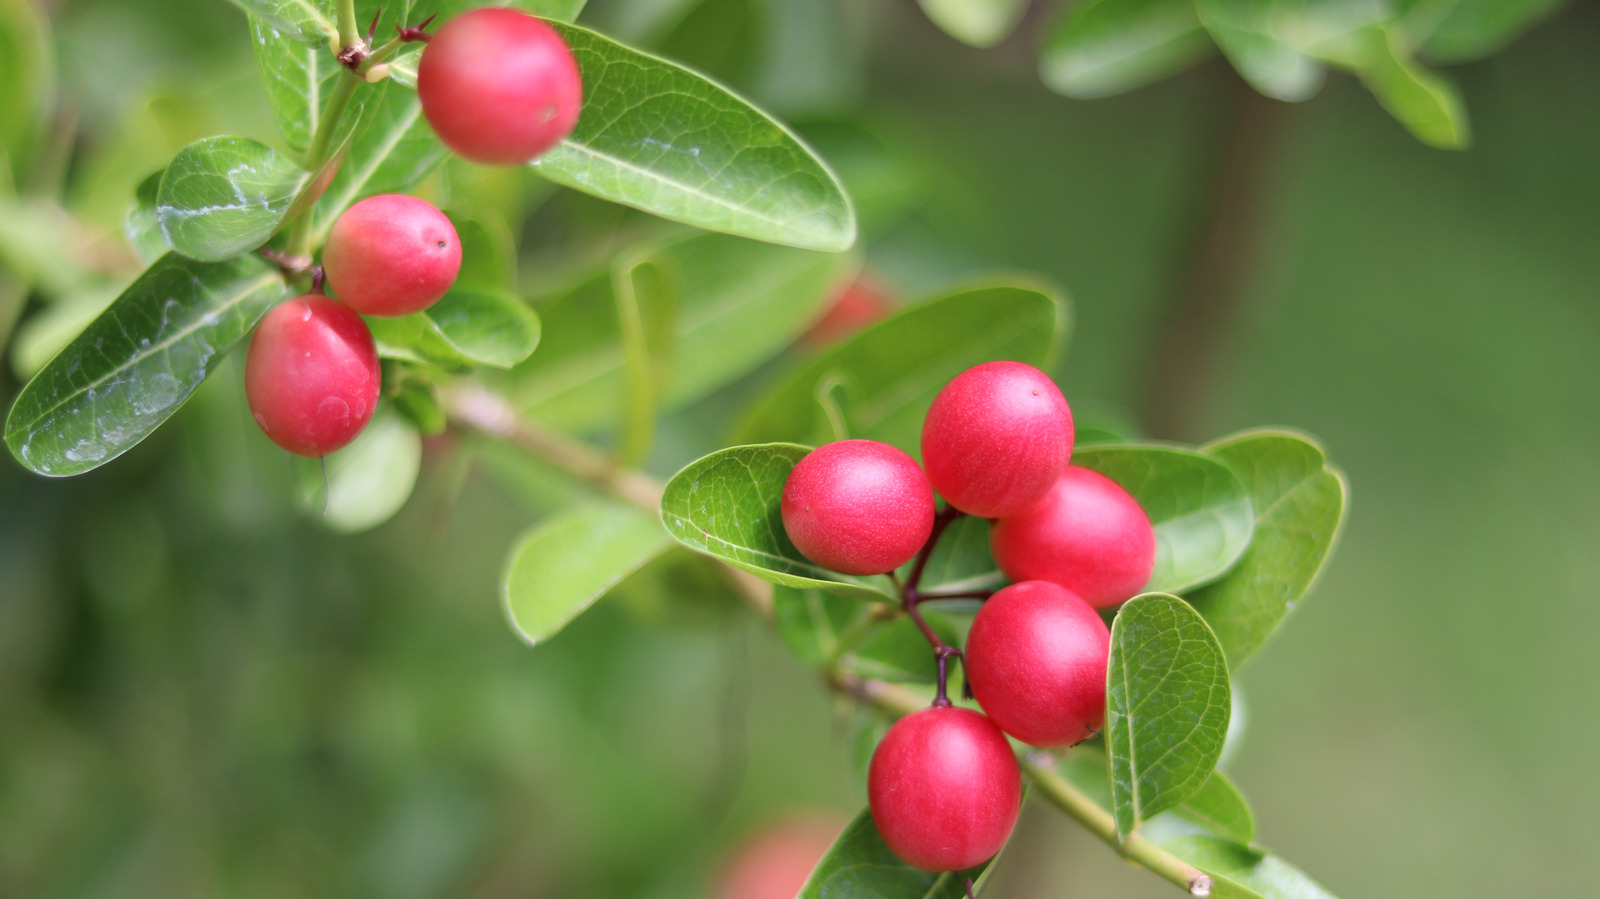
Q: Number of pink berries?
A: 8